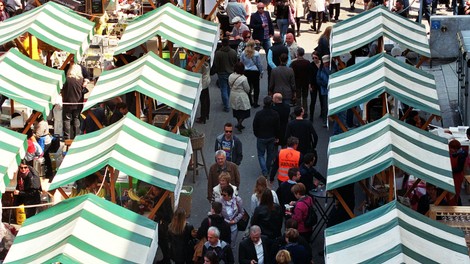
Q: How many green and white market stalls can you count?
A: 11